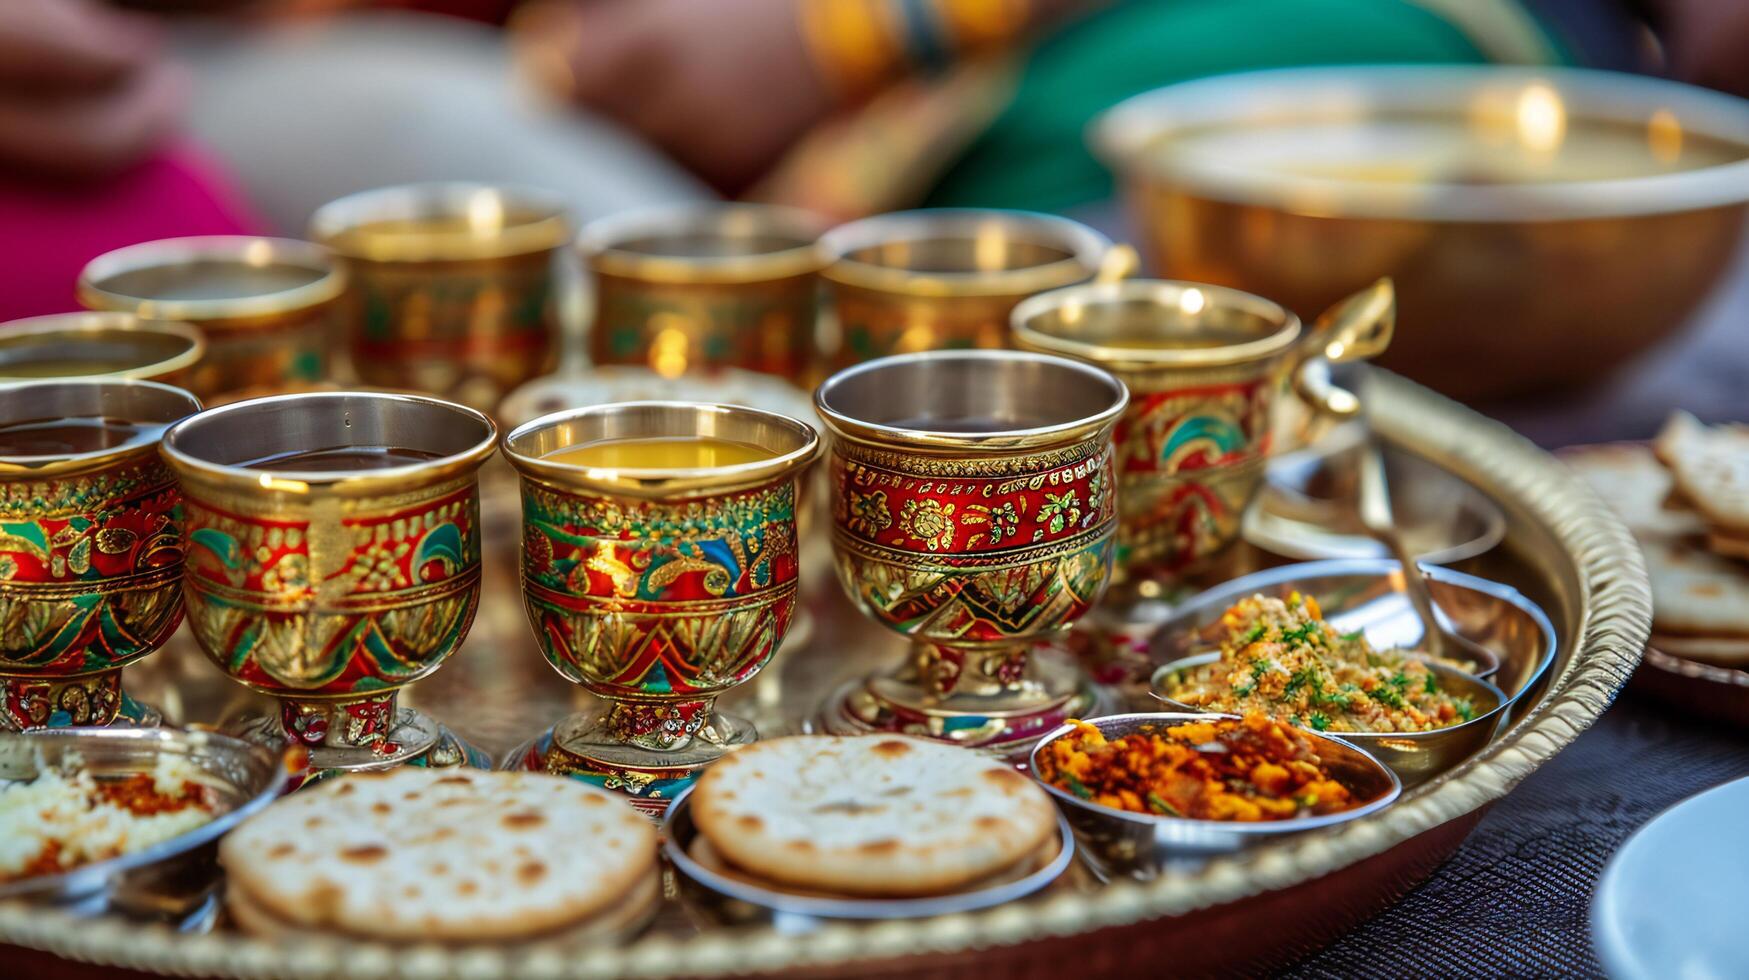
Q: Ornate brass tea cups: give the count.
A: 10